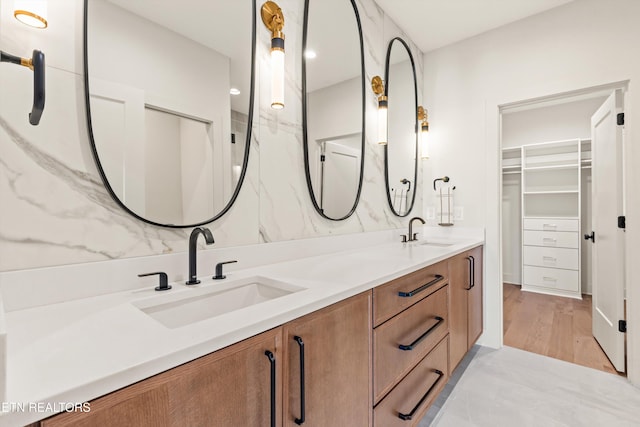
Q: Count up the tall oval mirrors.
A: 3